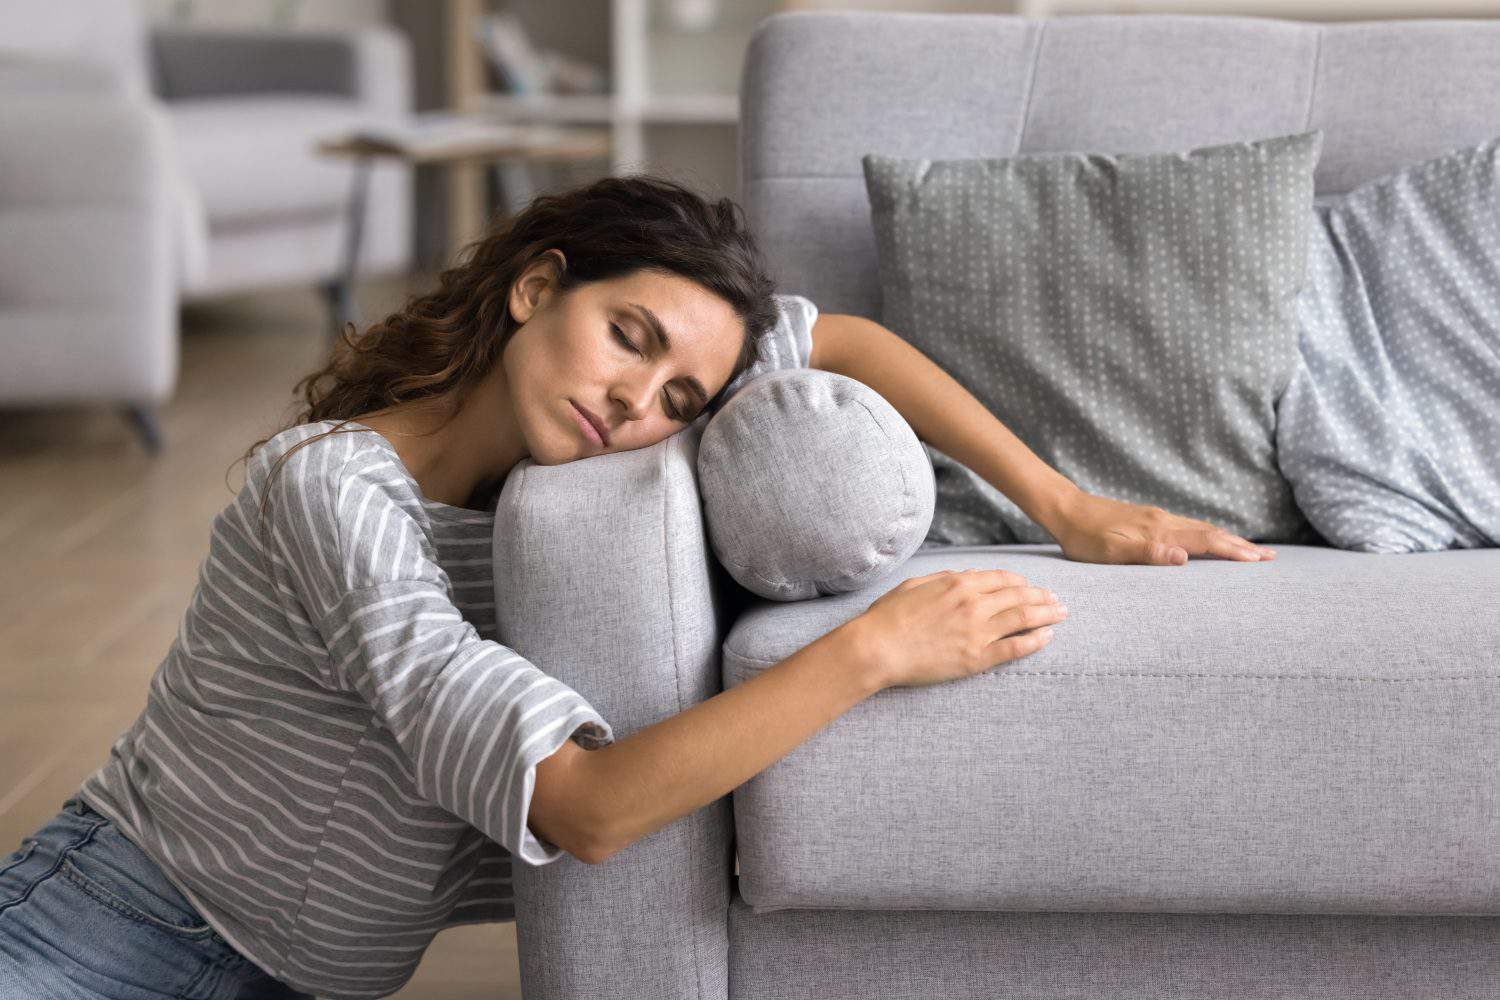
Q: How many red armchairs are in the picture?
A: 0